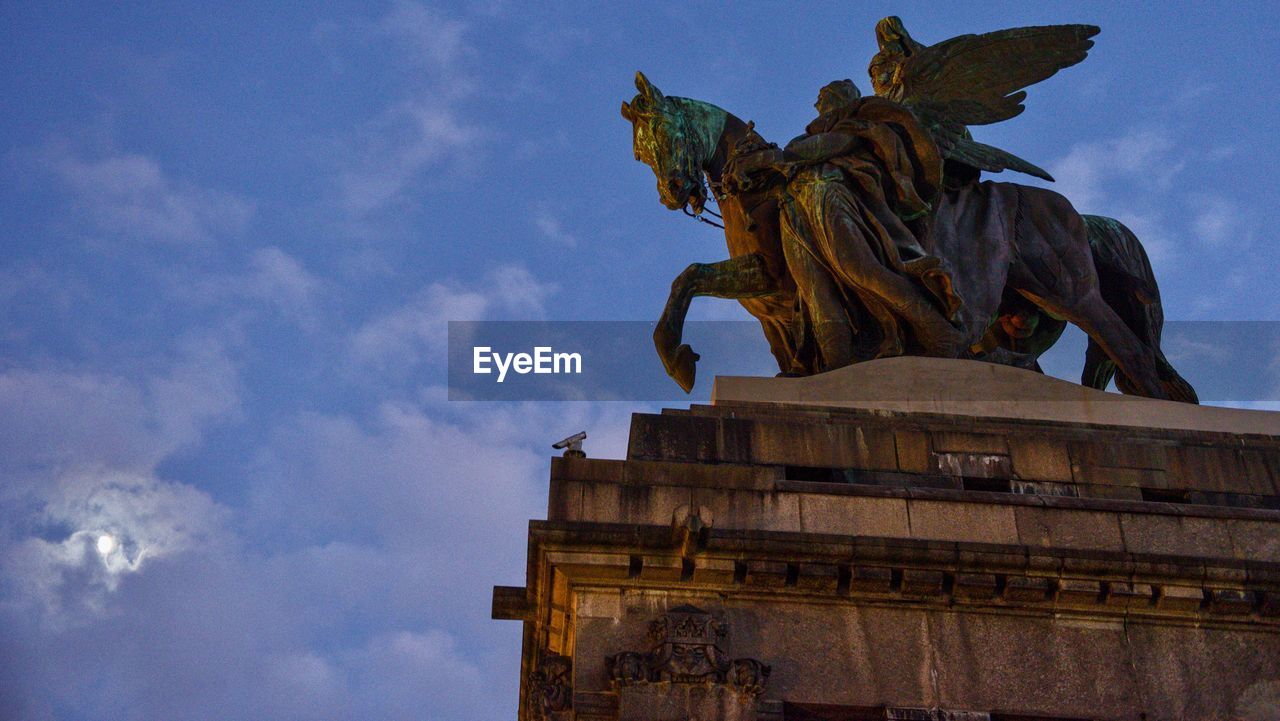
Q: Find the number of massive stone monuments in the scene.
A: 1